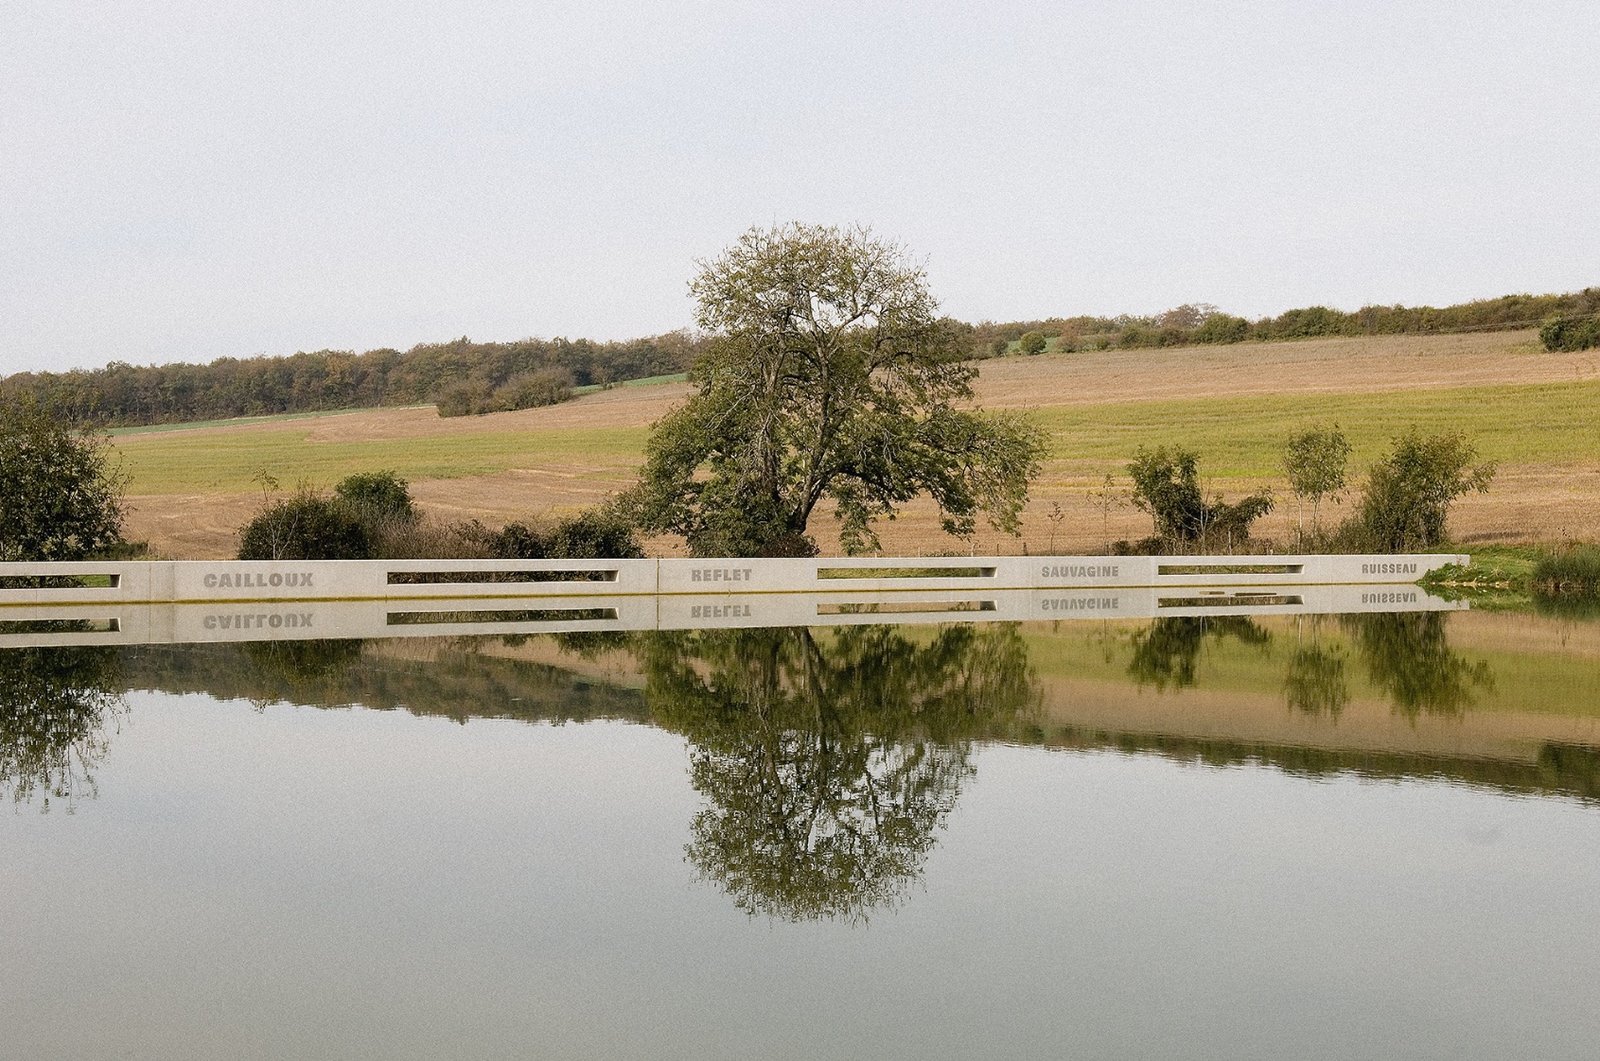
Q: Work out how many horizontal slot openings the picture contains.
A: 4